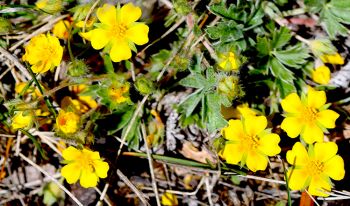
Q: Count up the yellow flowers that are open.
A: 6